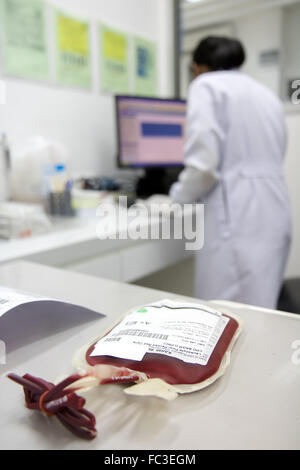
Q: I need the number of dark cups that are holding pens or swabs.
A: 1